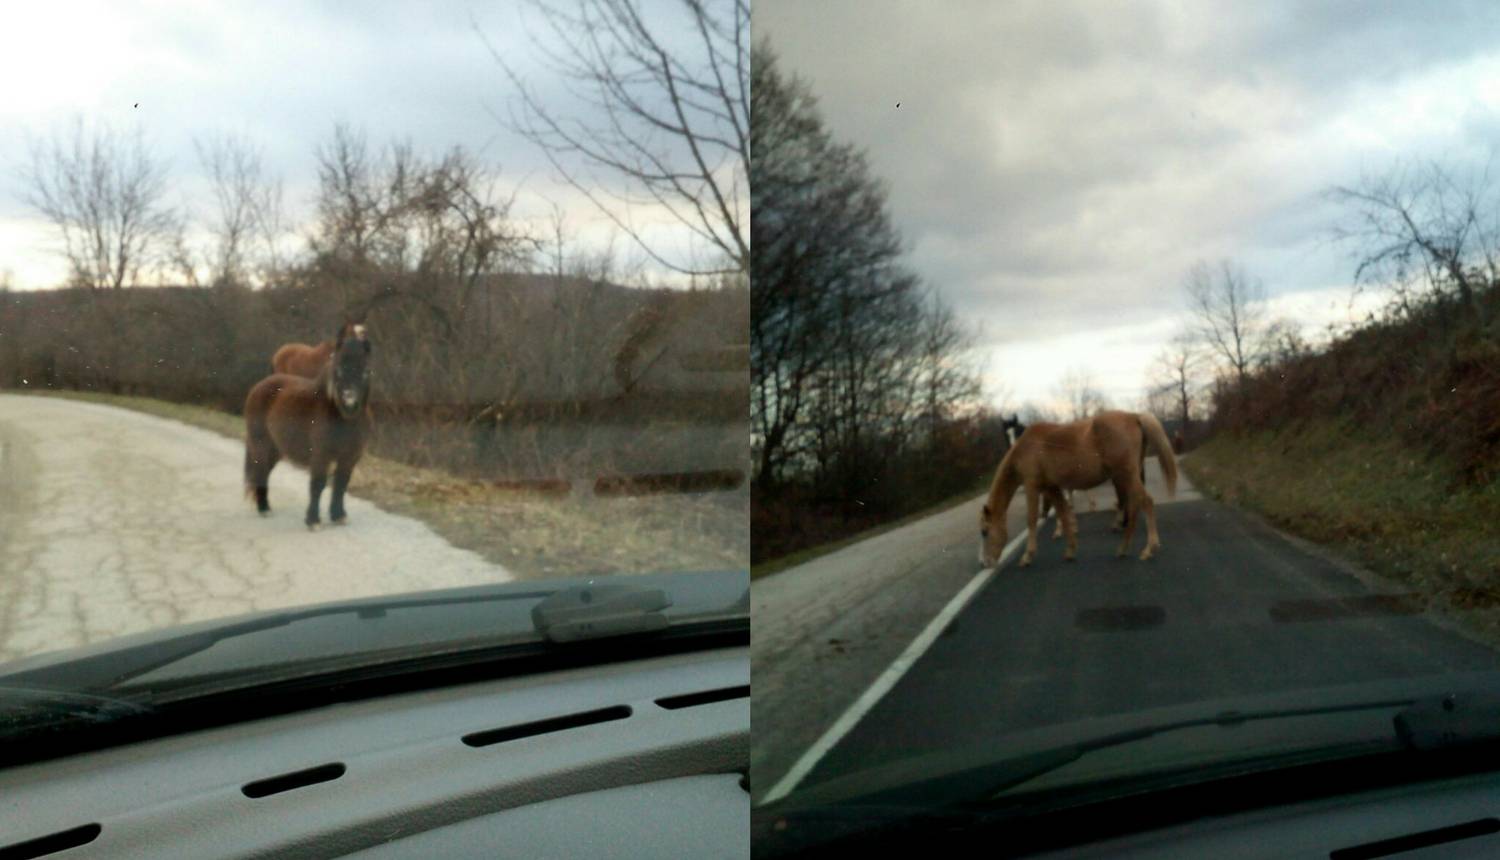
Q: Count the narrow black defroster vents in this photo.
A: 5